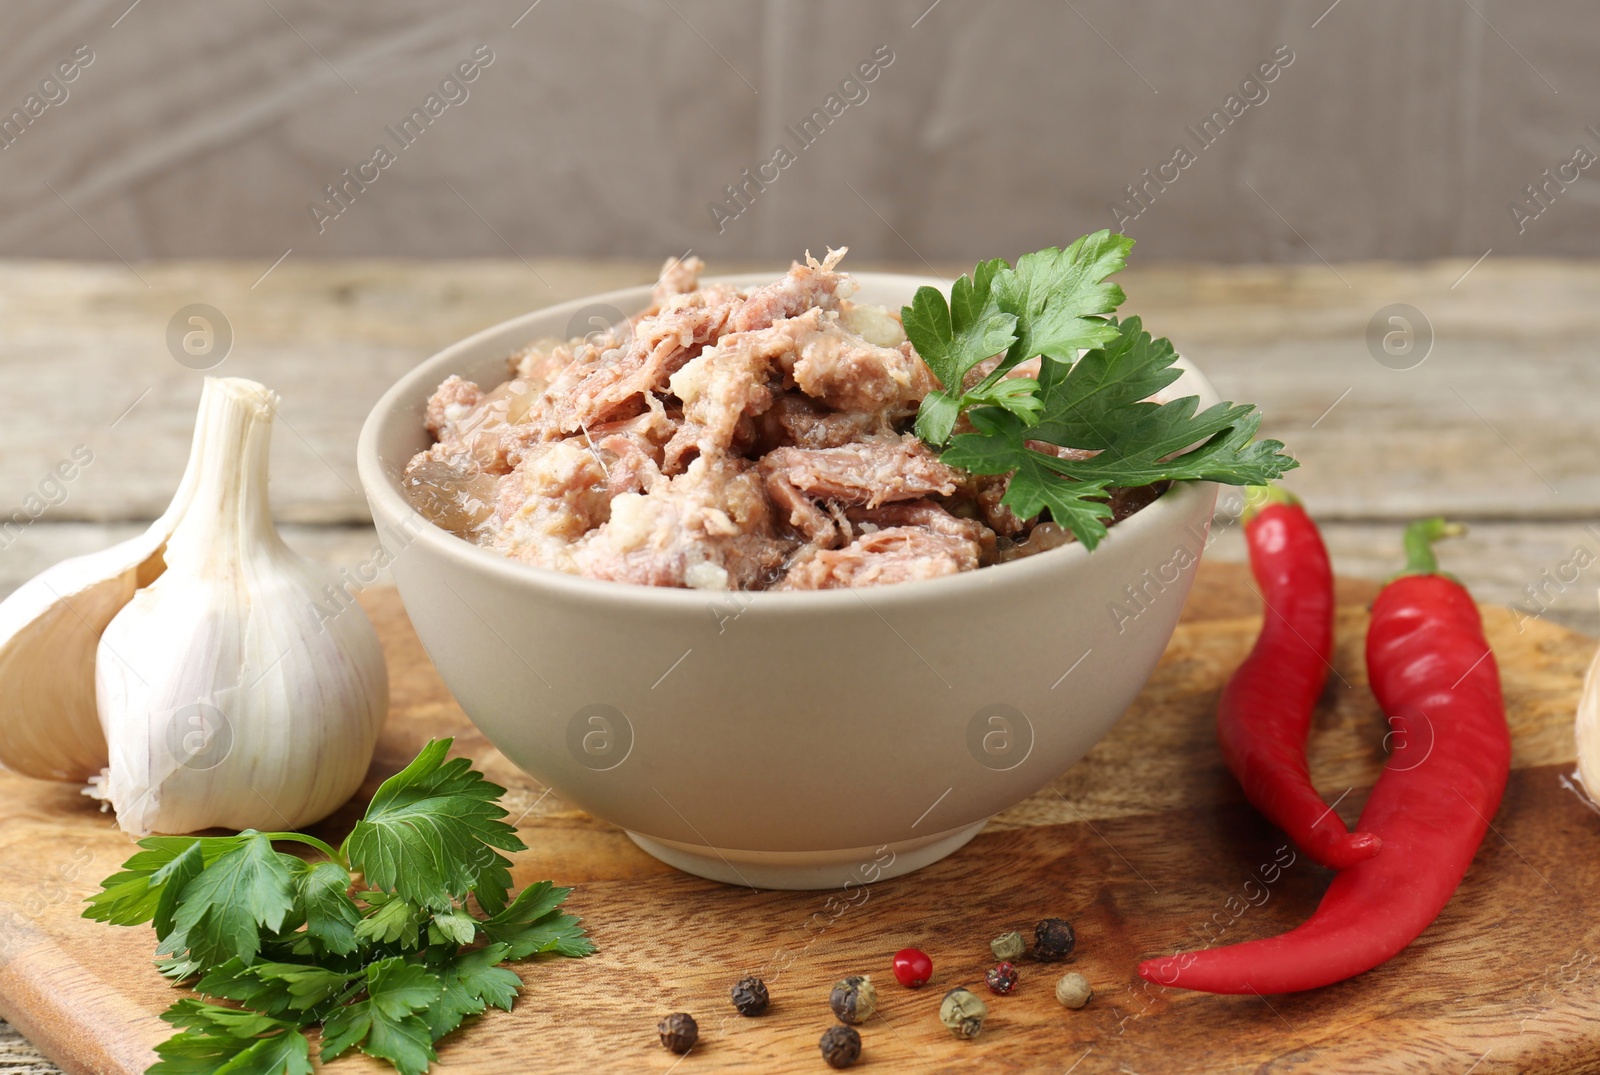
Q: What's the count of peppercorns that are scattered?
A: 10